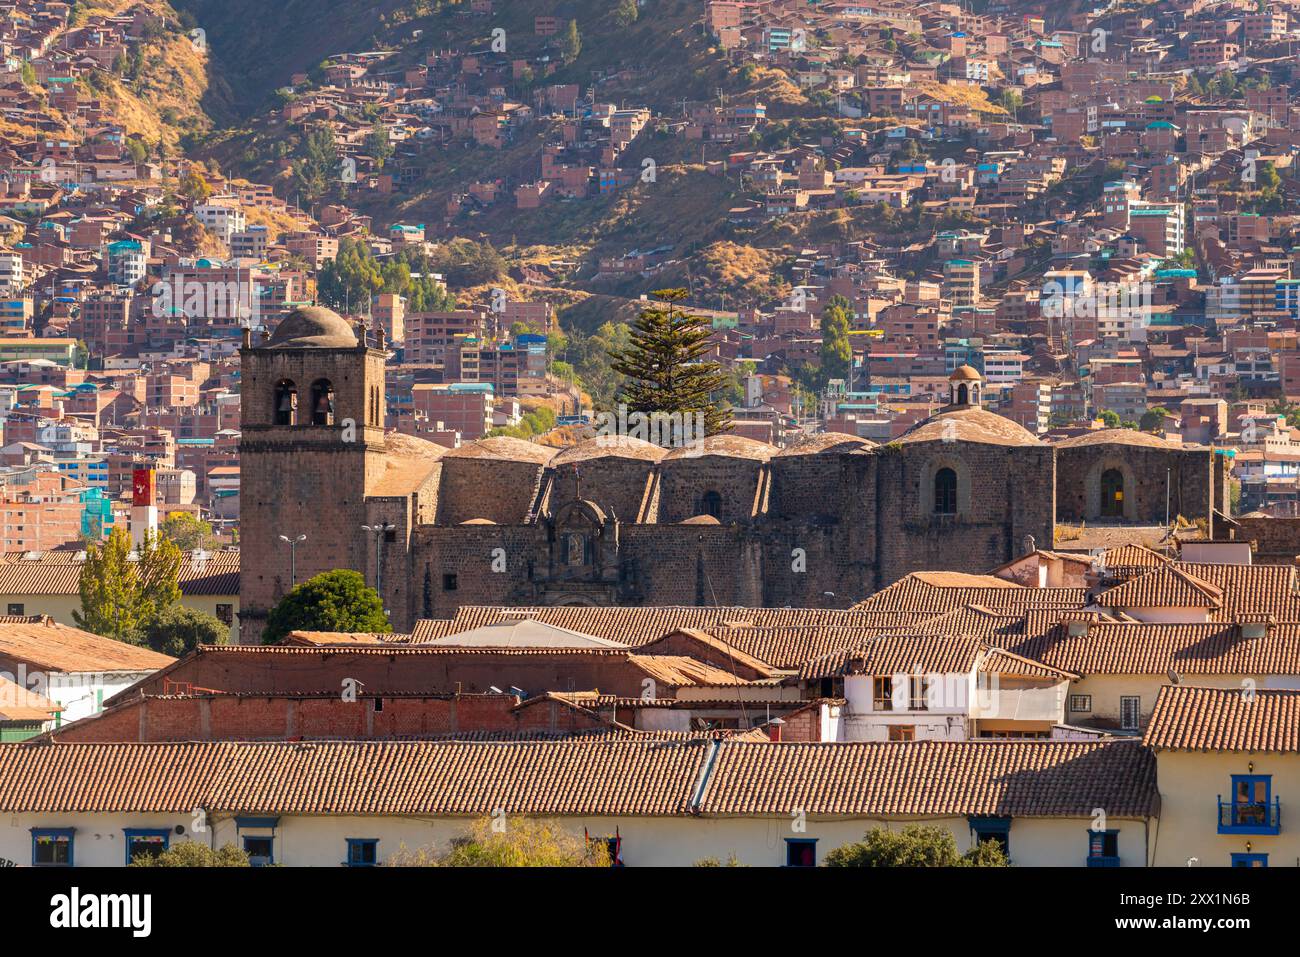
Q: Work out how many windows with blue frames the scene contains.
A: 10